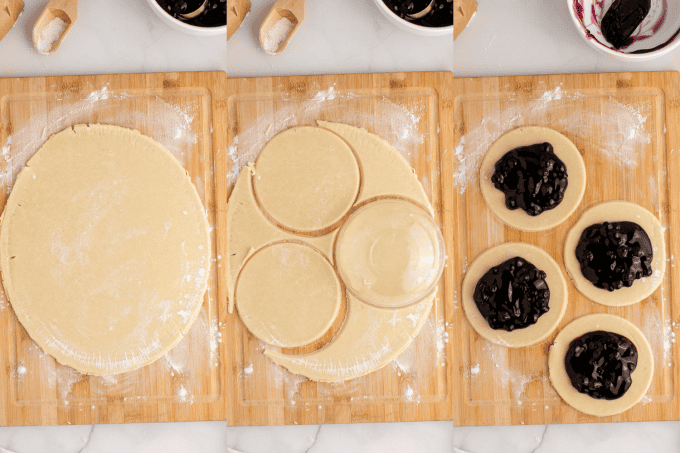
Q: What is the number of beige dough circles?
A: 8